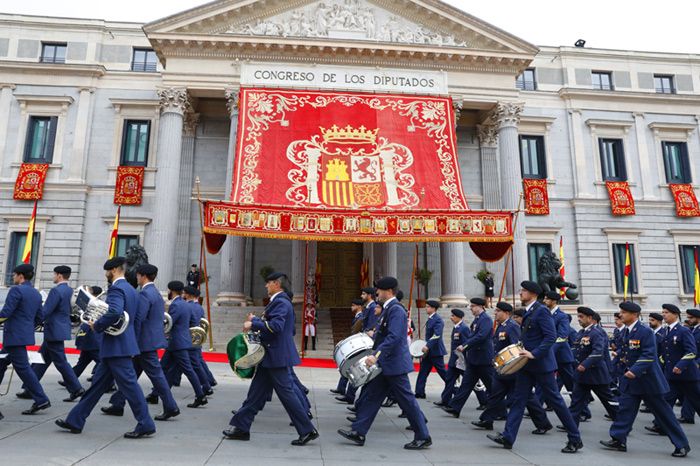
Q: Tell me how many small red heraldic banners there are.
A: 5